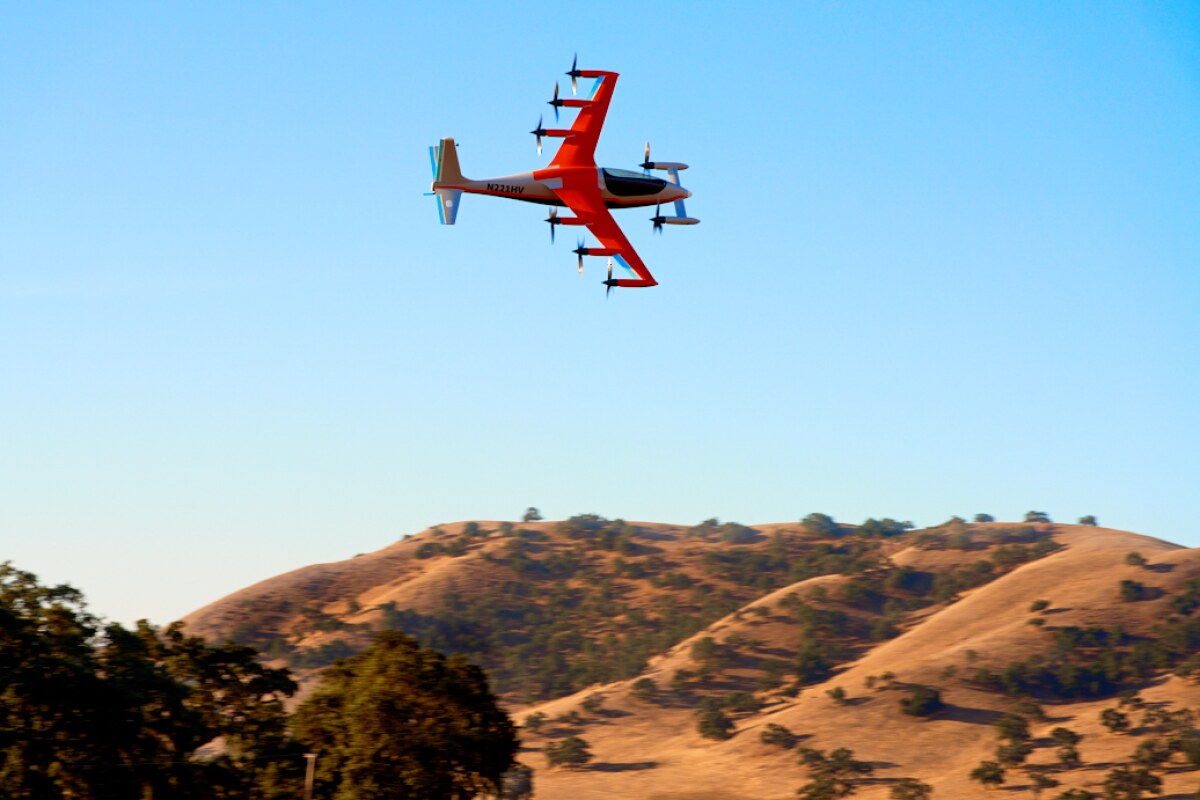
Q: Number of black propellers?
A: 8